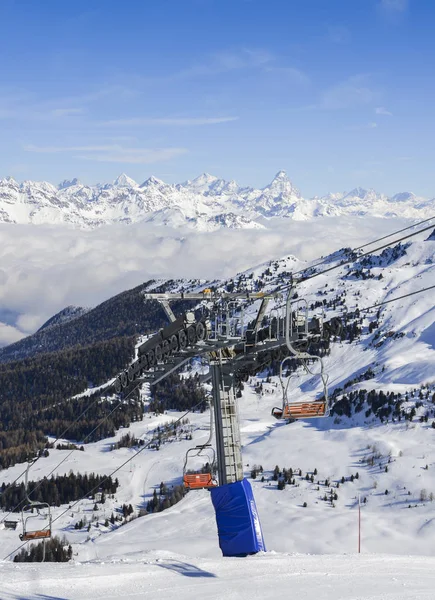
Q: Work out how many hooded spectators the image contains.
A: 0